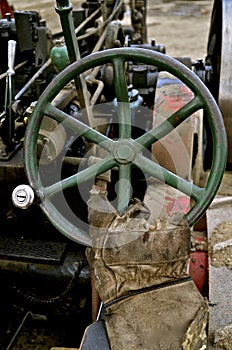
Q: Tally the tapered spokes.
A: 6